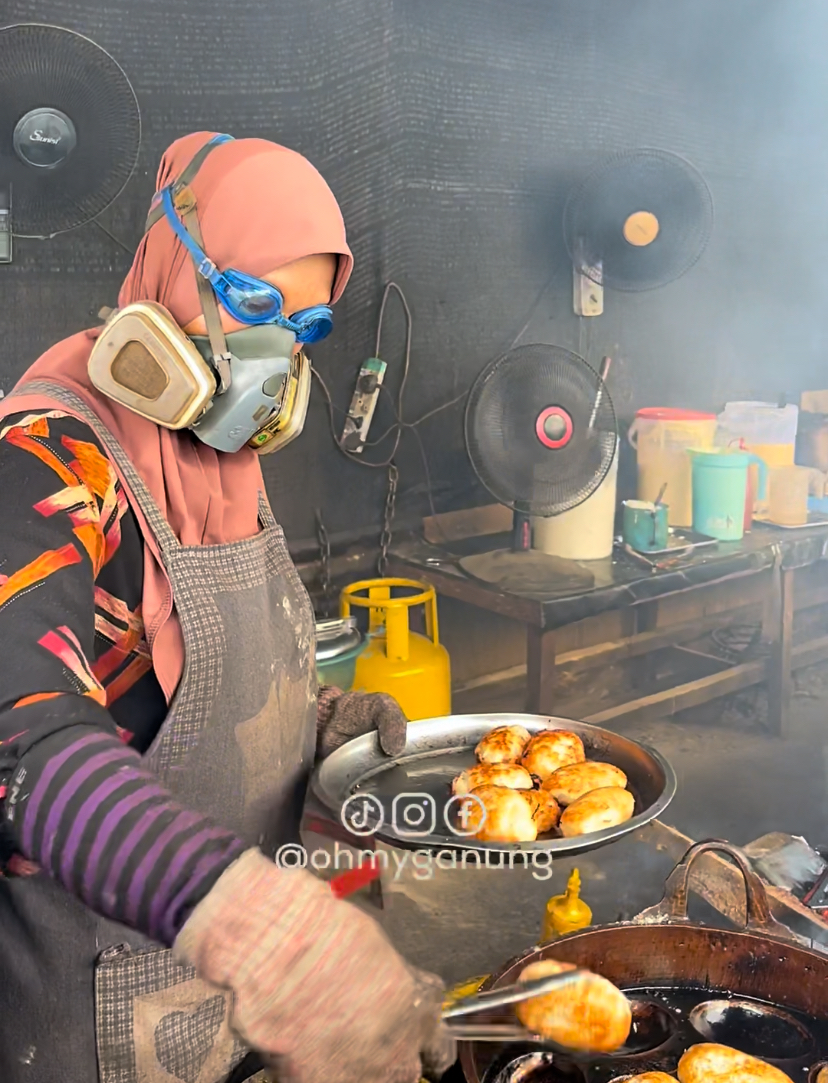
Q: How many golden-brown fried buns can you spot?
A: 10